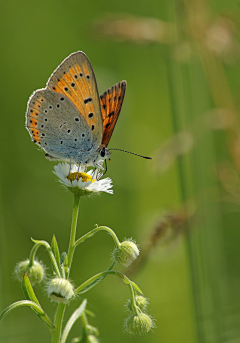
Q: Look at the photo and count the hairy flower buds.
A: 5